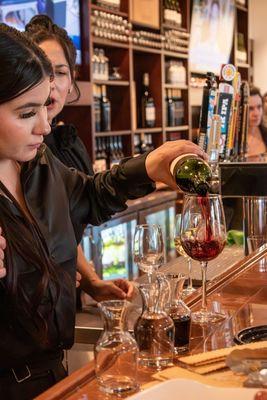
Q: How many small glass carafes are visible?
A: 3